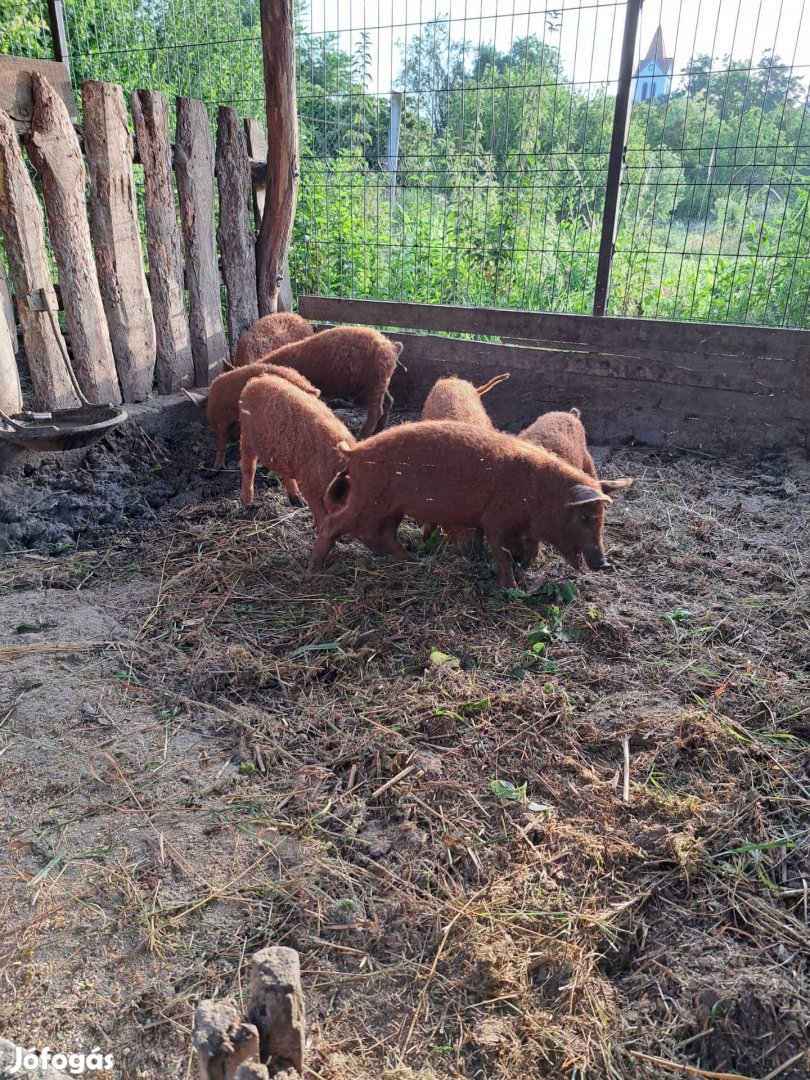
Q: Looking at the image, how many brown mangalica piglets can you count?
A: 7